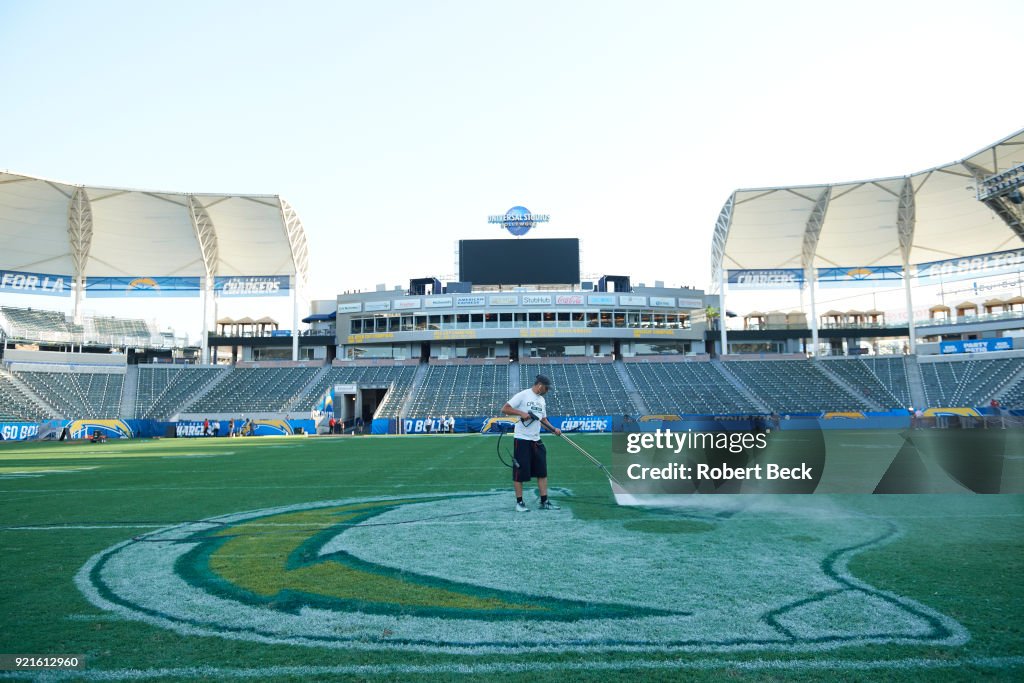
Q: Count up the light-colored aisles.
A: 11